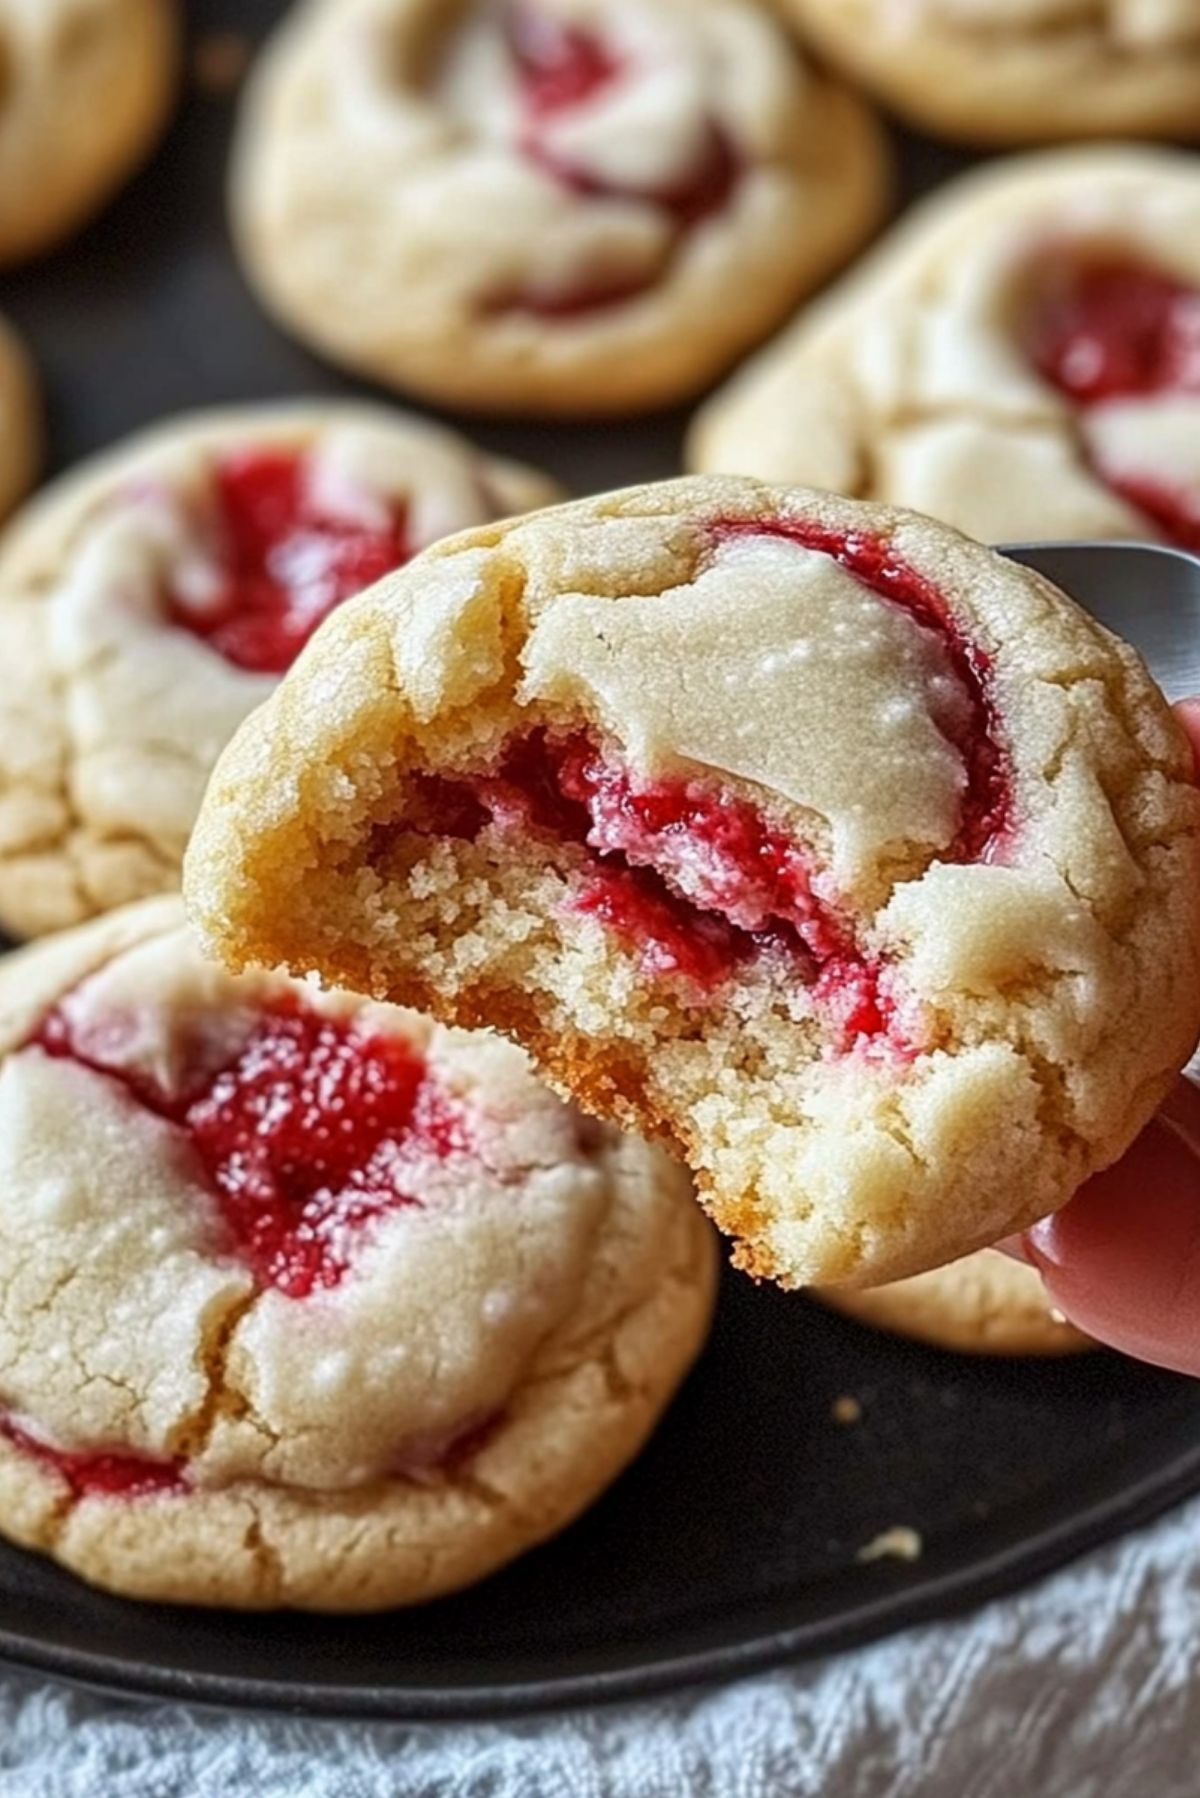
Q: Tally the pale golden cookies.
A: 9